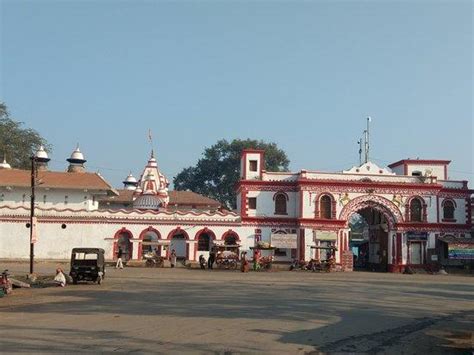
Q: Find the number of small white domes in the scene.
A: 4